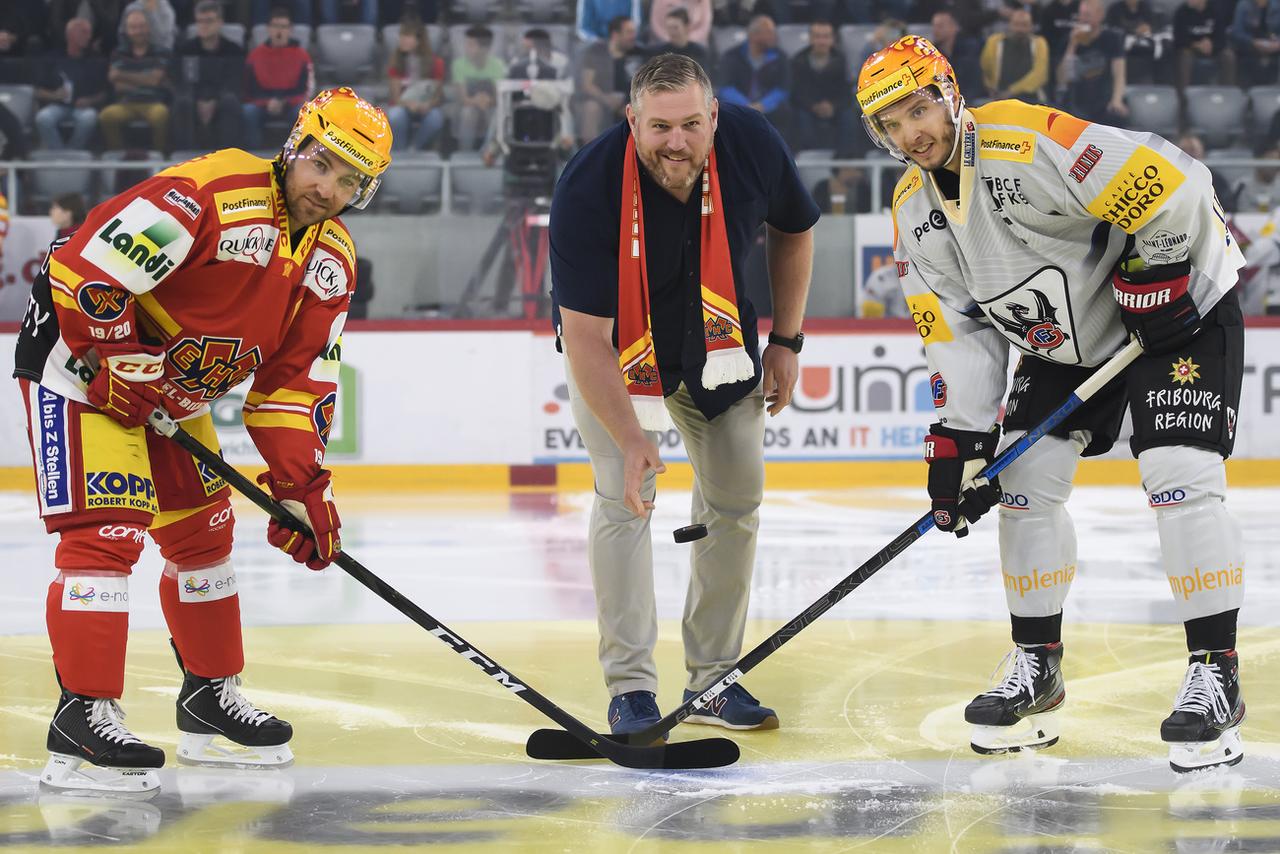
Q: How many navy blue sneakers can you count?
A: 2